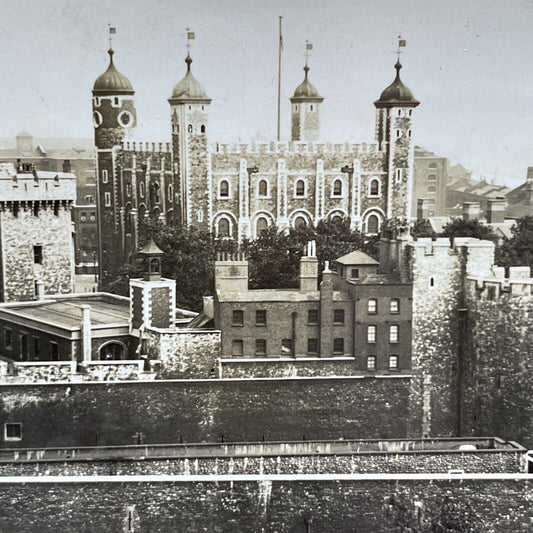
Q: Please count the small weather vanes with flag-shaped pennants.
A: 4